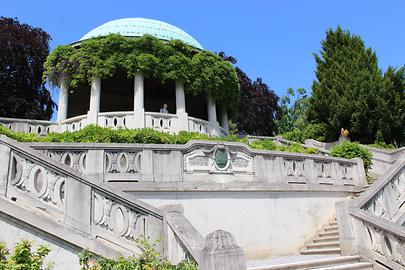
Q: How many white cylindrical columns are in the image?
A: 6